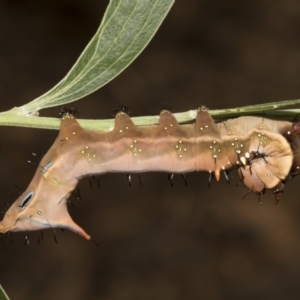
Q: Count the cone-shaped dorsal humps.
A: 4